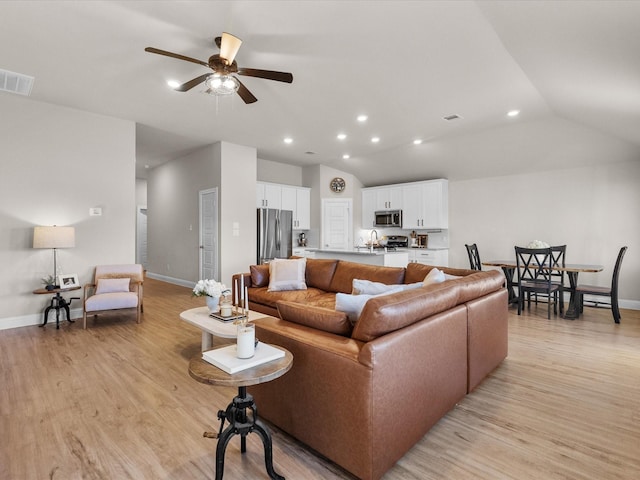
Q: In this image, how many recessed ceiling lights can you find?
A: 8